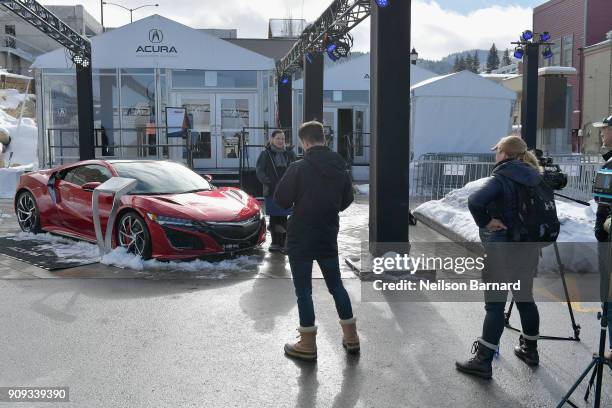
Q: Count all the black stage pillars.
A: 5